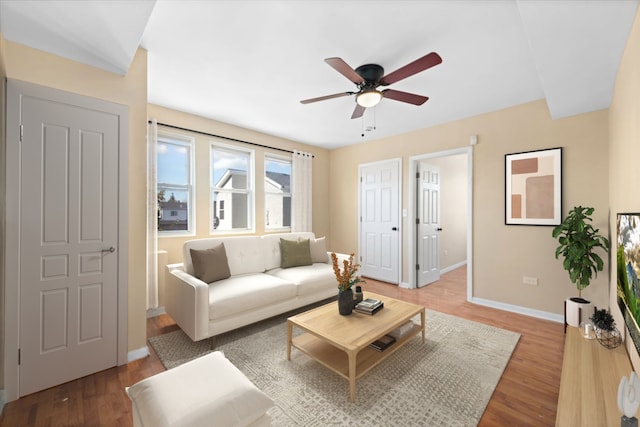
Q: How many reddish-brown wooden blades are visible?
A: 5